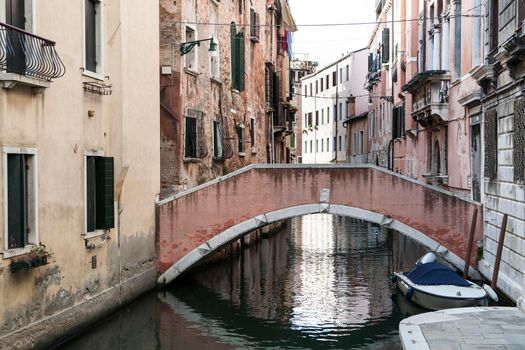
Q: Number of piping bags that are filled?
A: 0